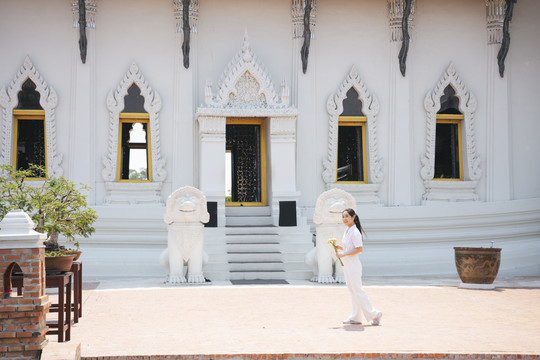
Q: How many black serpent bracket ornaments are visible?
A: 5